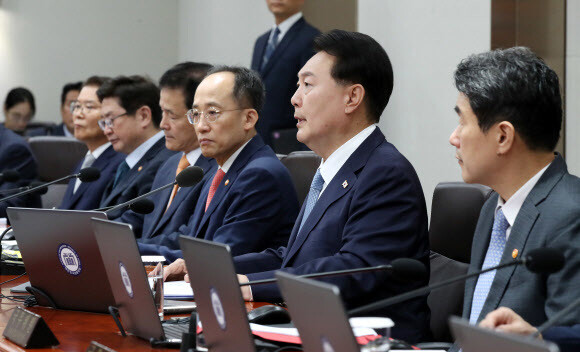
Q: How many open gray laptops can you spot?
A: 5